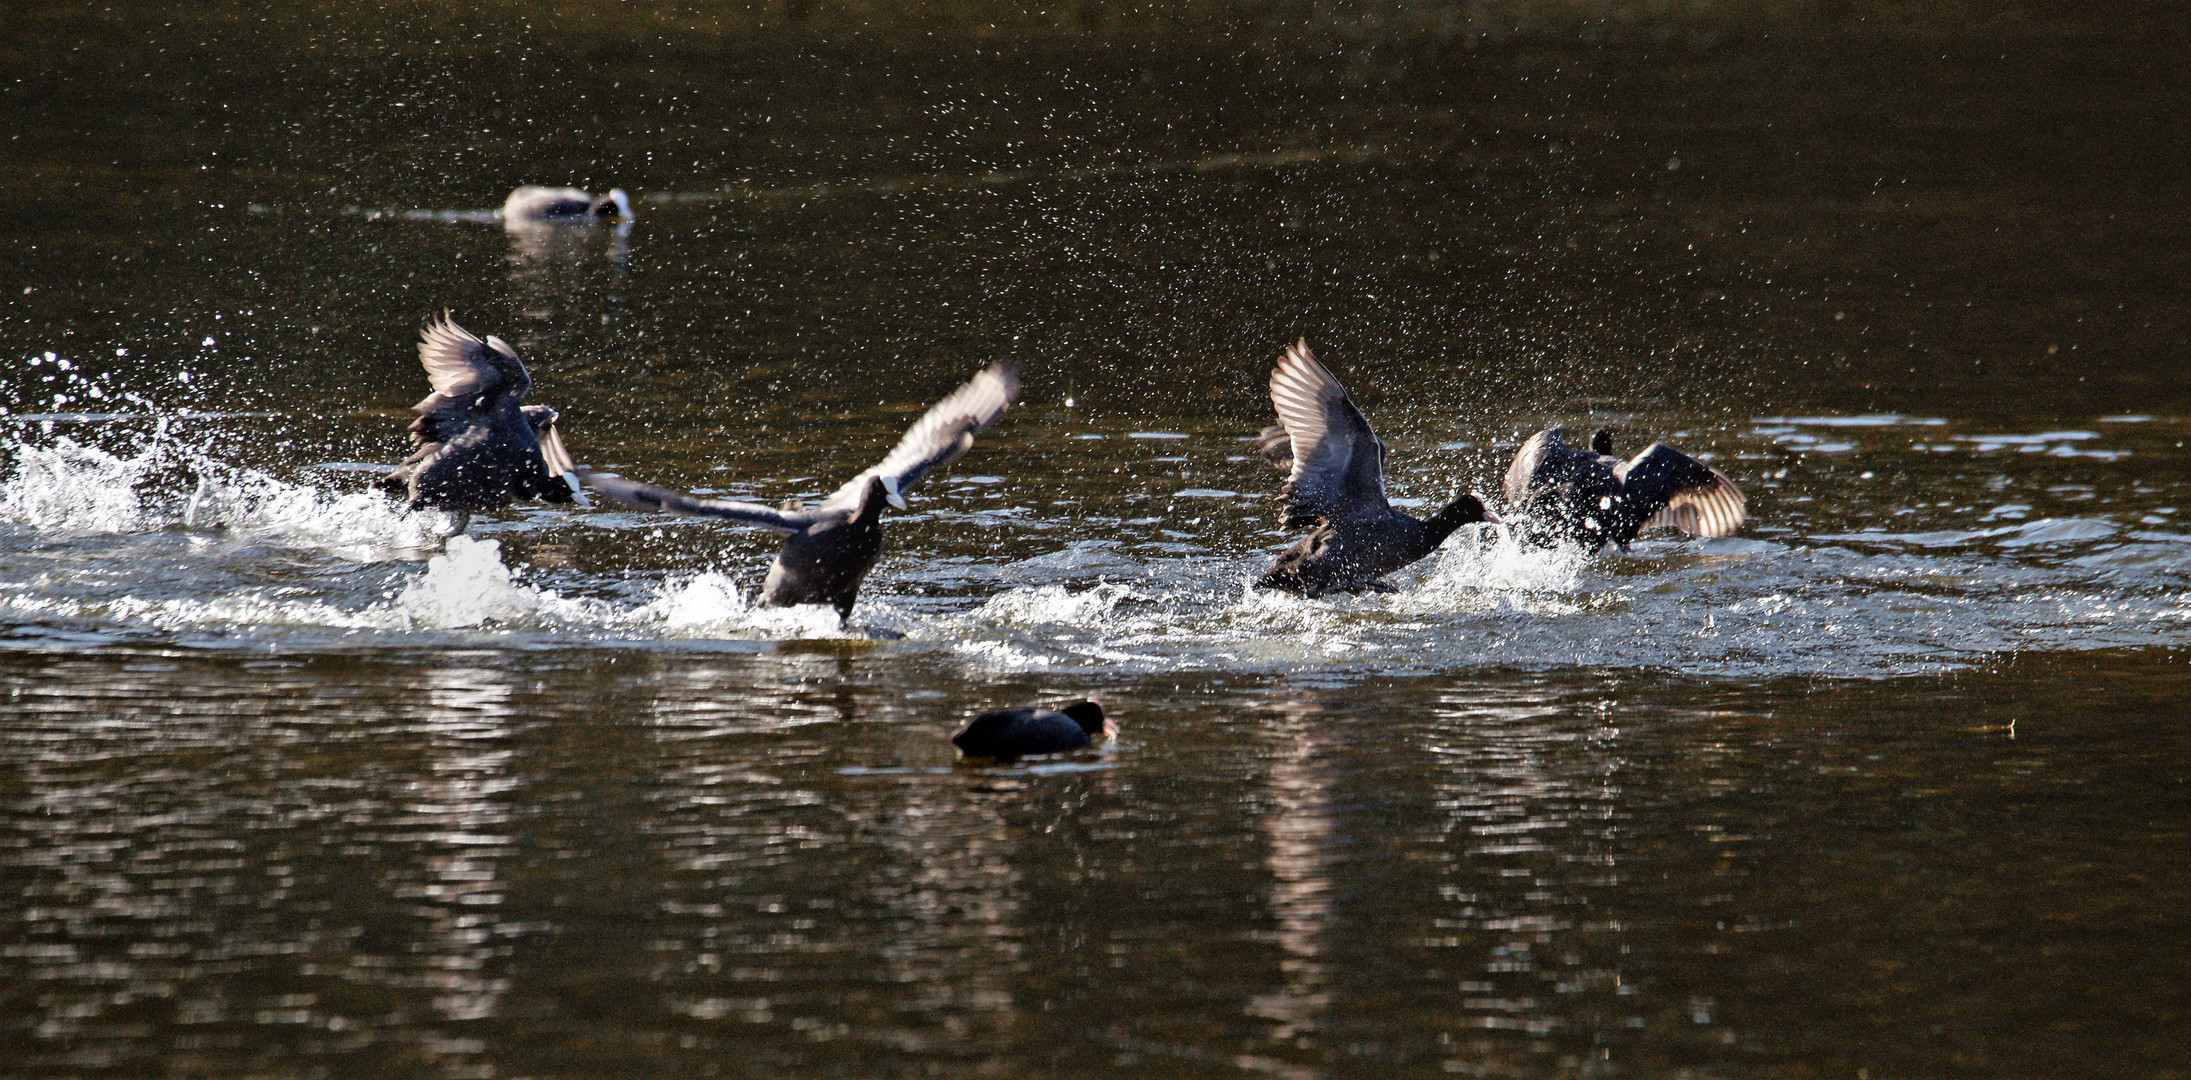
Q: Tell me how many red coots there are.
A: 0